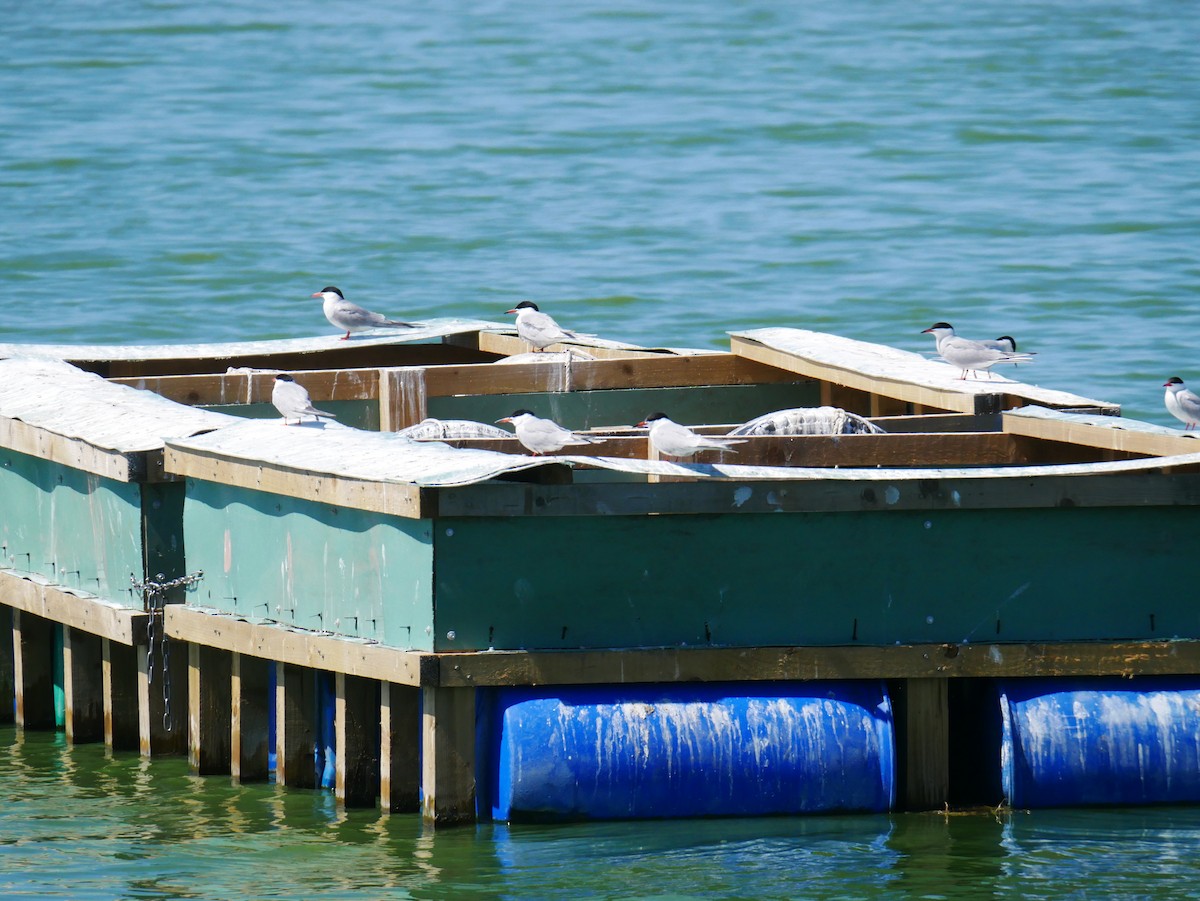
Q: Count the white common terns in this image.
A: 8